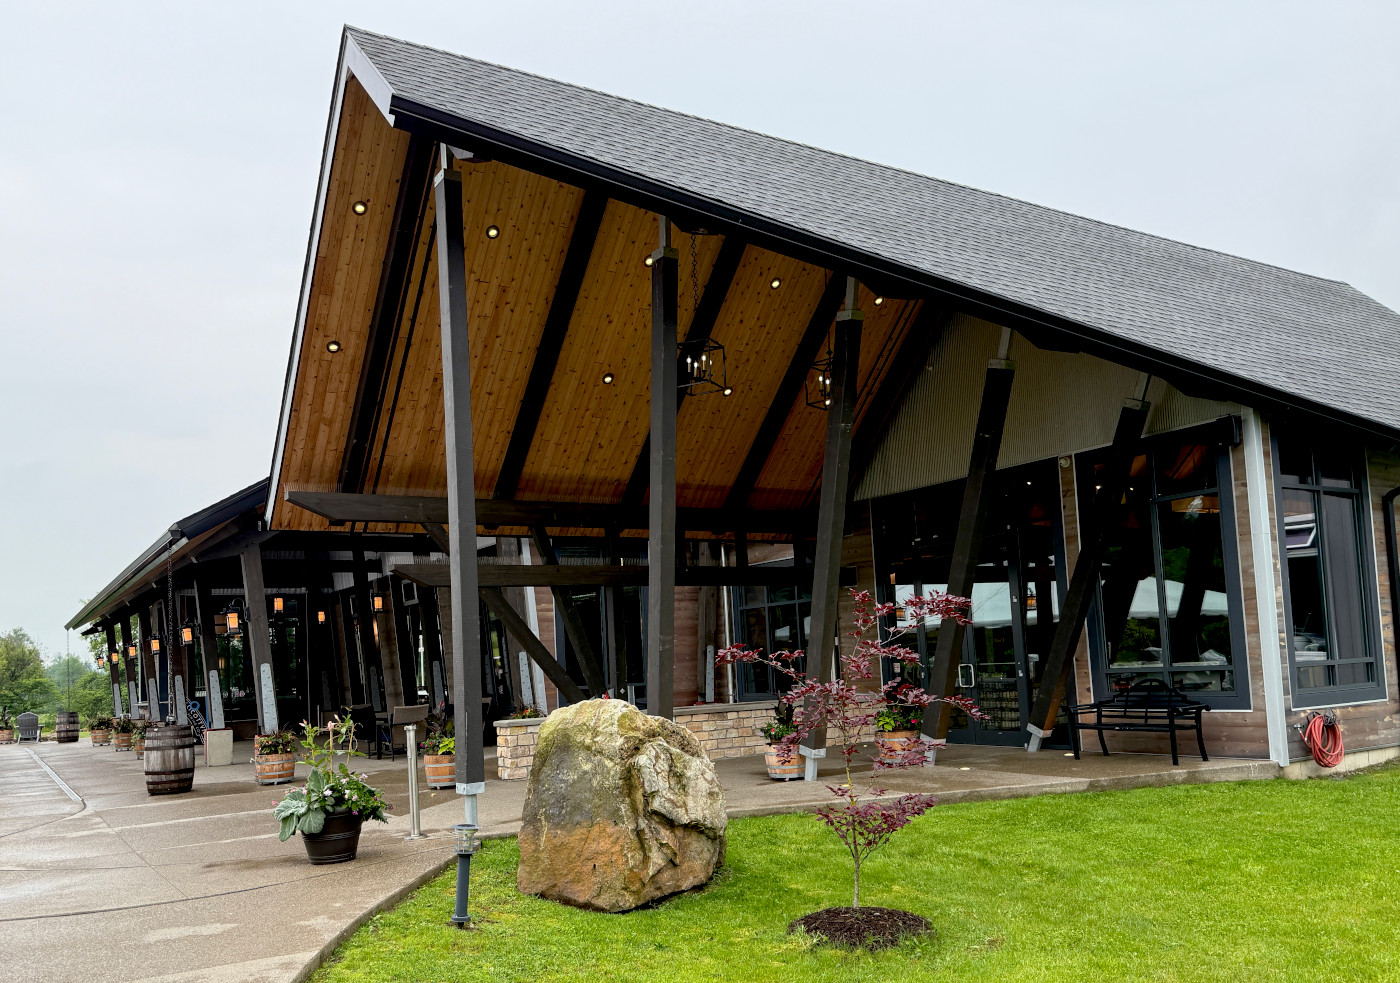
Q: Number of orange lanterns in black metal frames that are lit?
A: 9